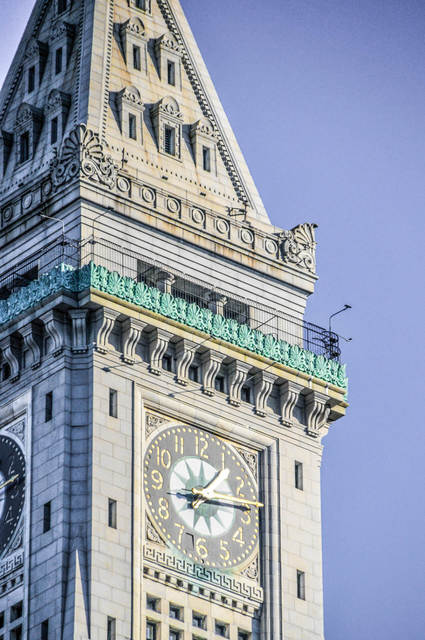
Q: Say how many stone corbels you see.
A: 13